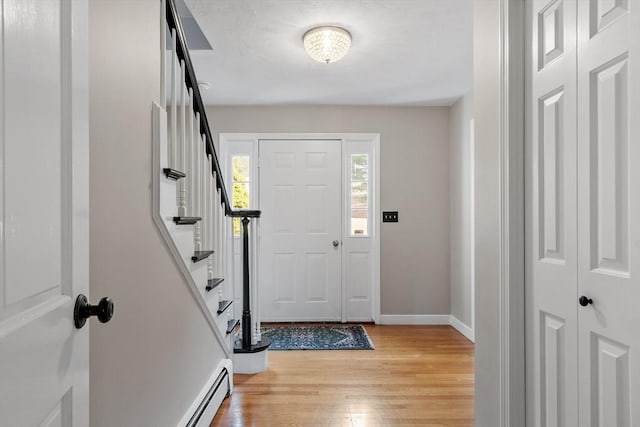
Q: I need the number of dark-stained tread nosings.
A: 7